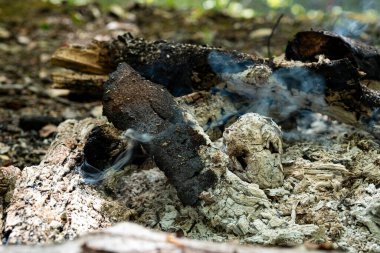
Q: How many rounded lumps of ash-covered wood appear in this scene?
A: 1